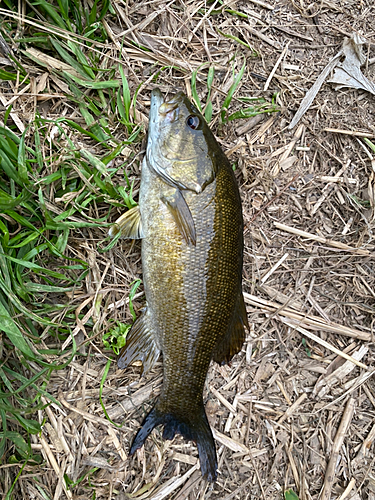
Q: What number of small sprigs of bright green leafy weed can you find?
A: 1